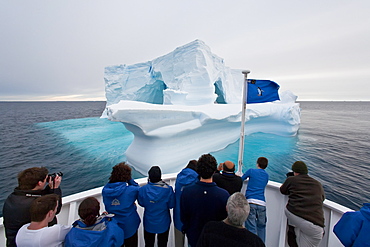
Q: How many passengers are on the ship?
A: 12